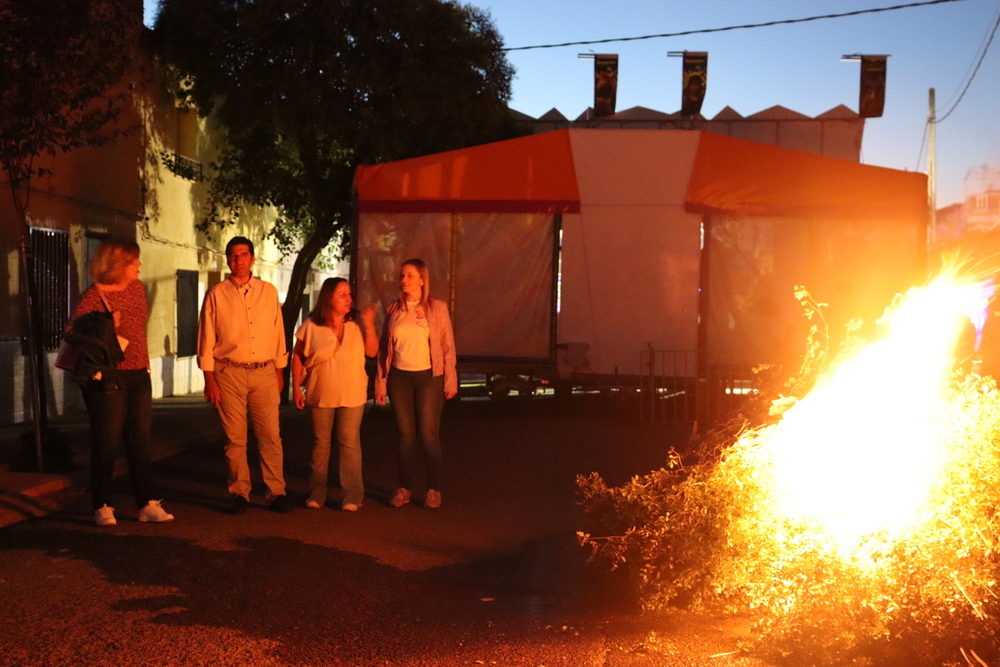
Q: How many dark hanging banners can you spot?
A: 3